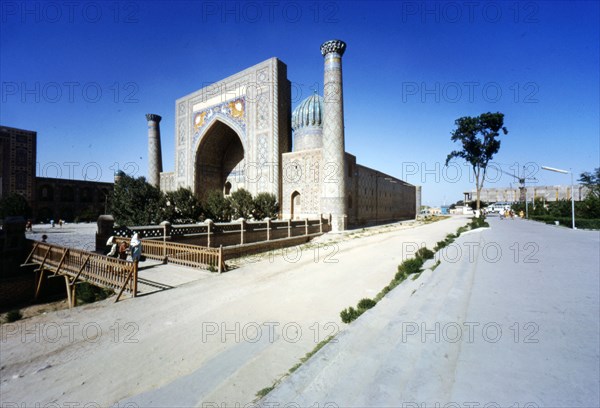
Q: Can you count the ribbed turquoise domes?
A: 1